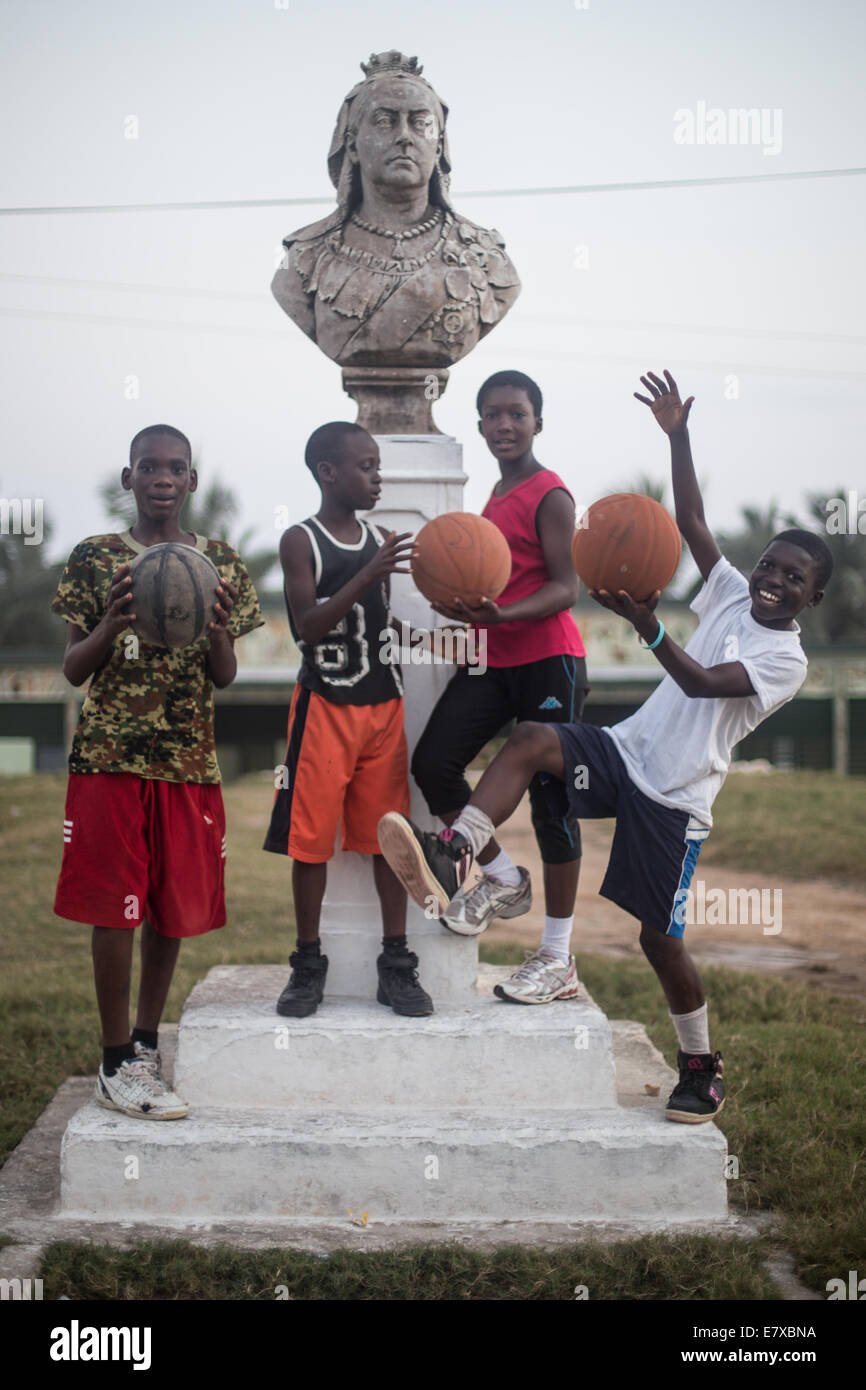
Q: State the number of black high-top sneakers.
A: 4